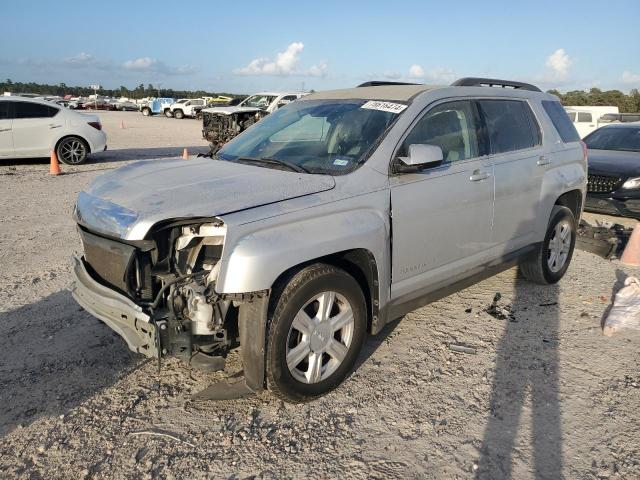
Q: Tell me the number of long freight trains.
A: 0